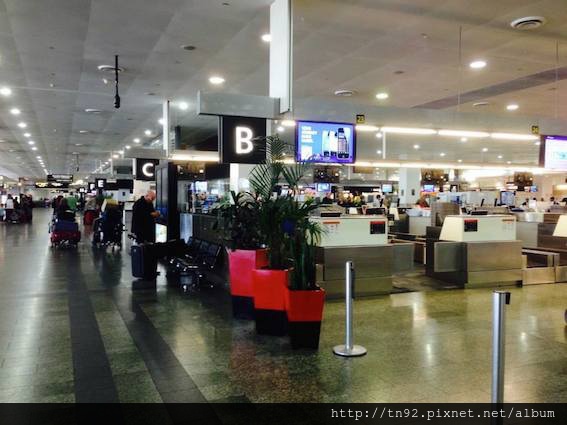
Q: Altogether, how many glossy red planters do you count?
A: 3